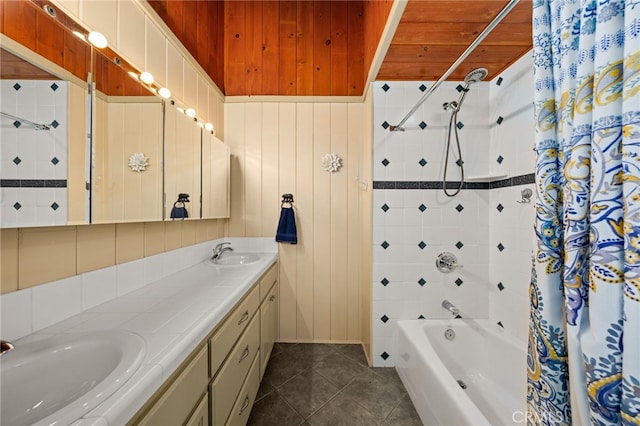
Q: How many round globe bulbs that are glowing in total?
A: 5